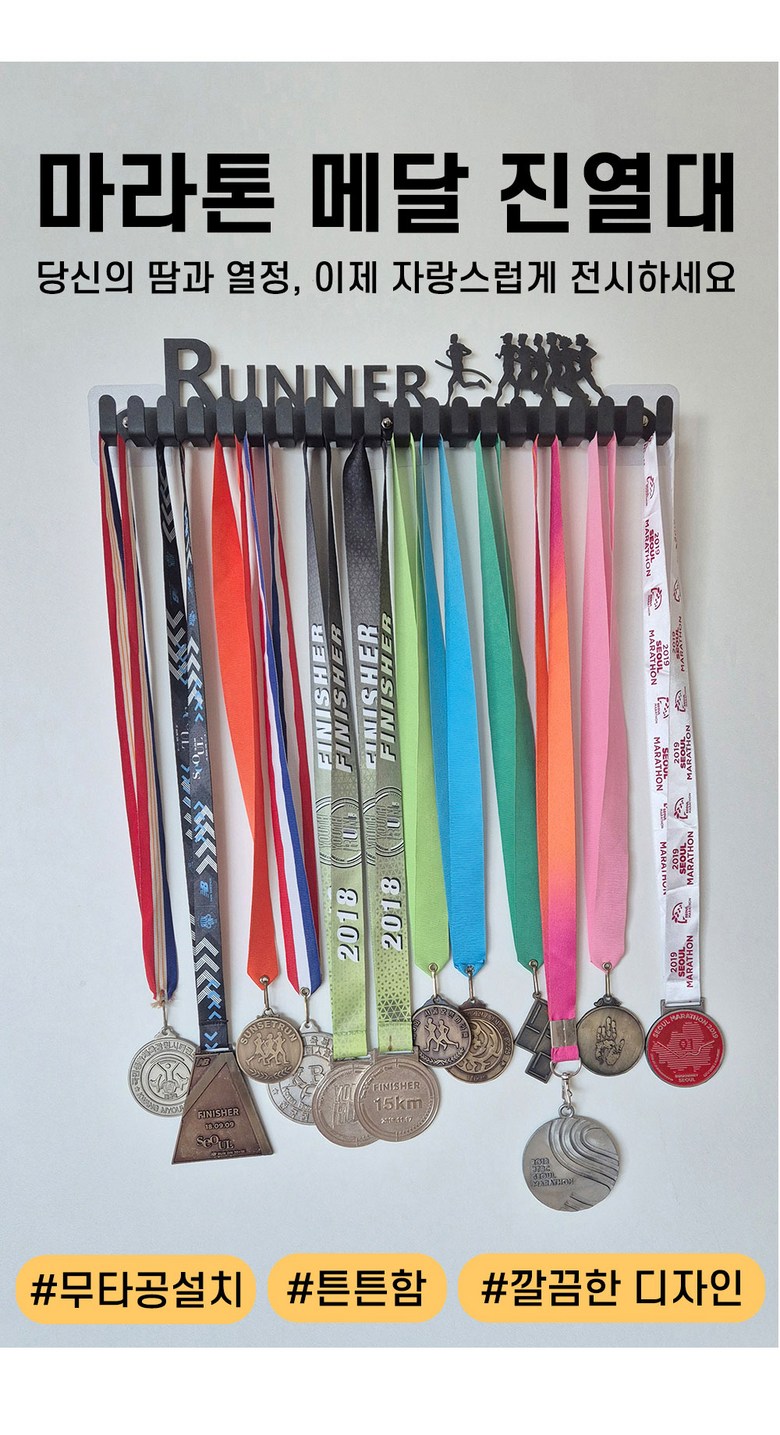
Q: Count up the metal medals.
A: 12